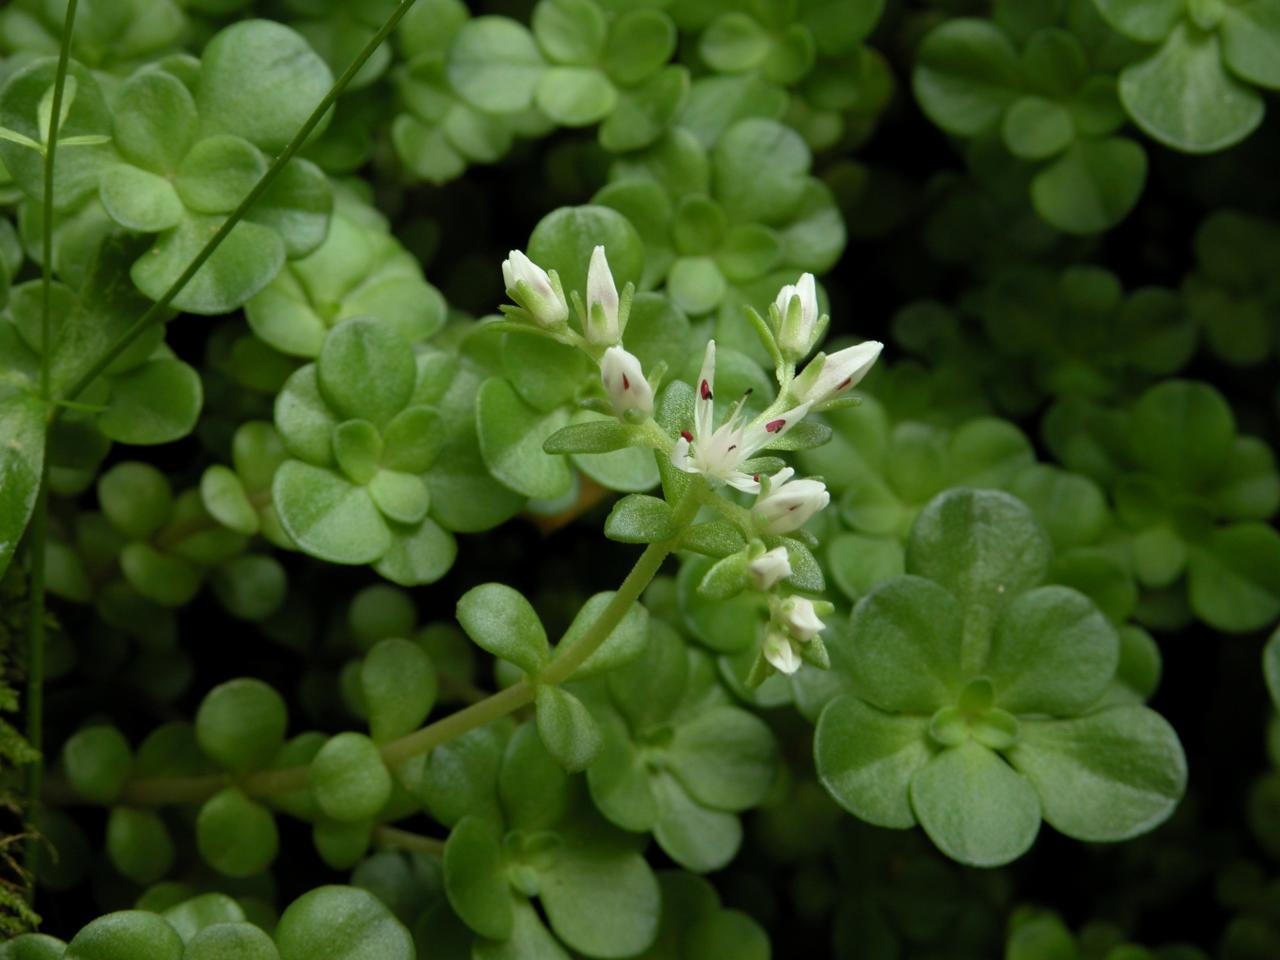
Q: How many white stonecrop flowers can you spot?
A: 10